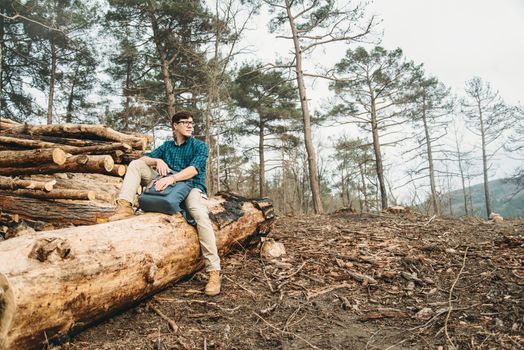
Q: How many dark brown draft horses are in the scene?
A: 0